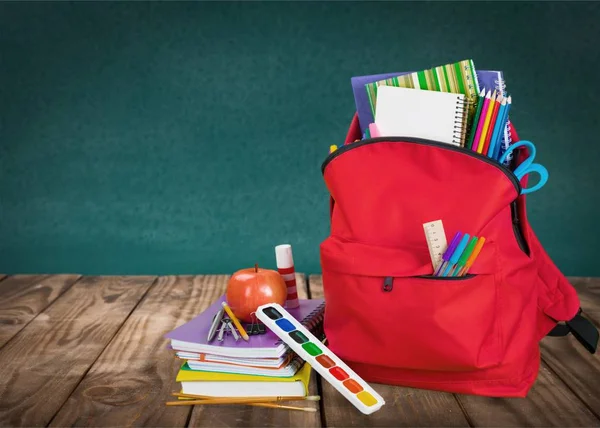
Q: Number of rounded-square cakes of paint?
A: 8